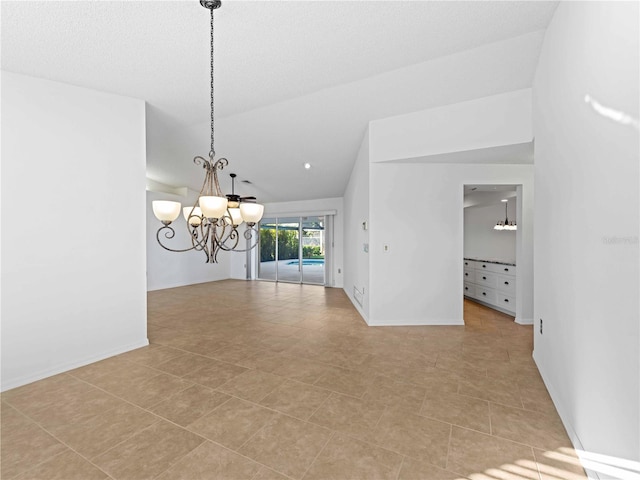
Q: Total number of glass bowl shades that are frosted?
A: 5